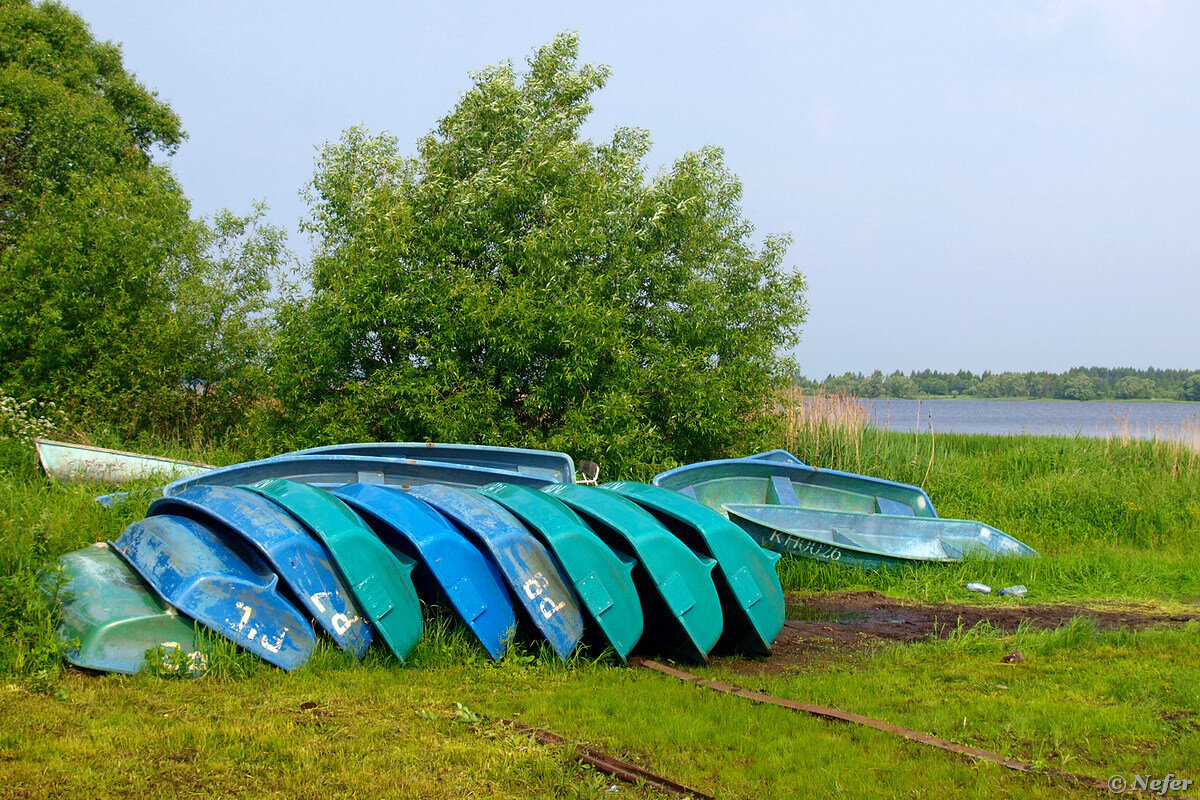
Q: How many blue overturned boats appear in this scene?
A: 4